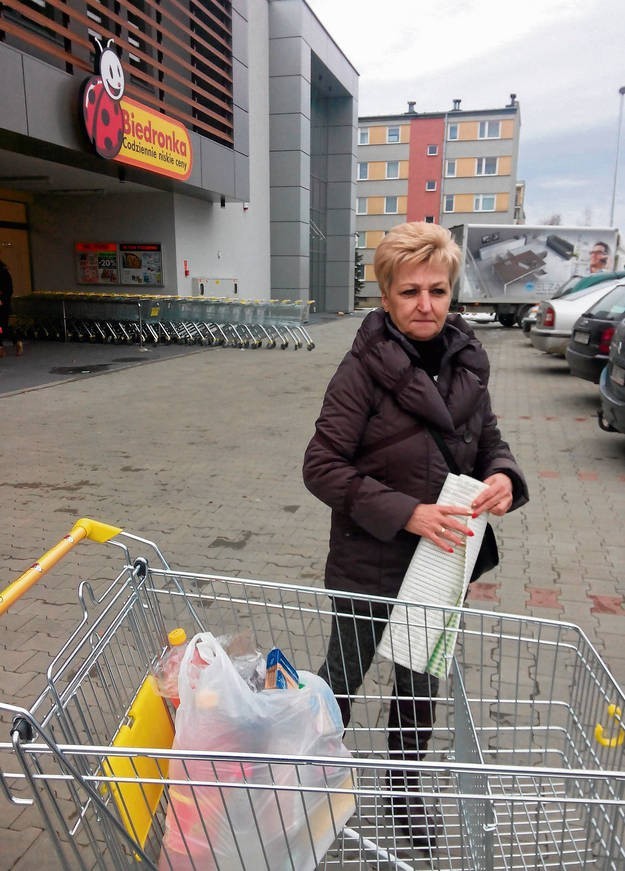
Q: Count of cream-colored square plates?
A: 0